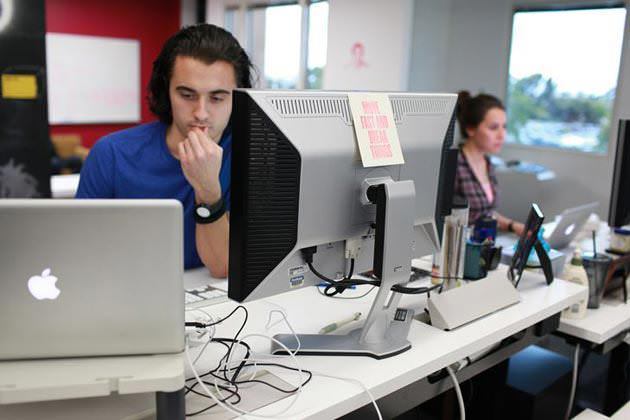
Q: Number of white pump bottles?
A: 1